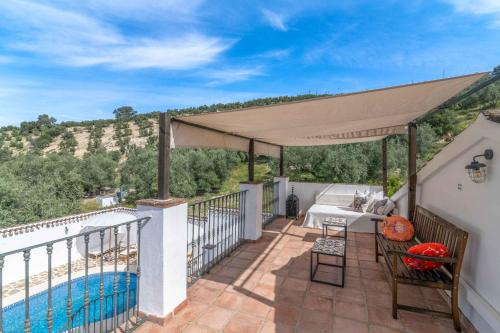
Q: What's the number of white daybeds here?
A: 1